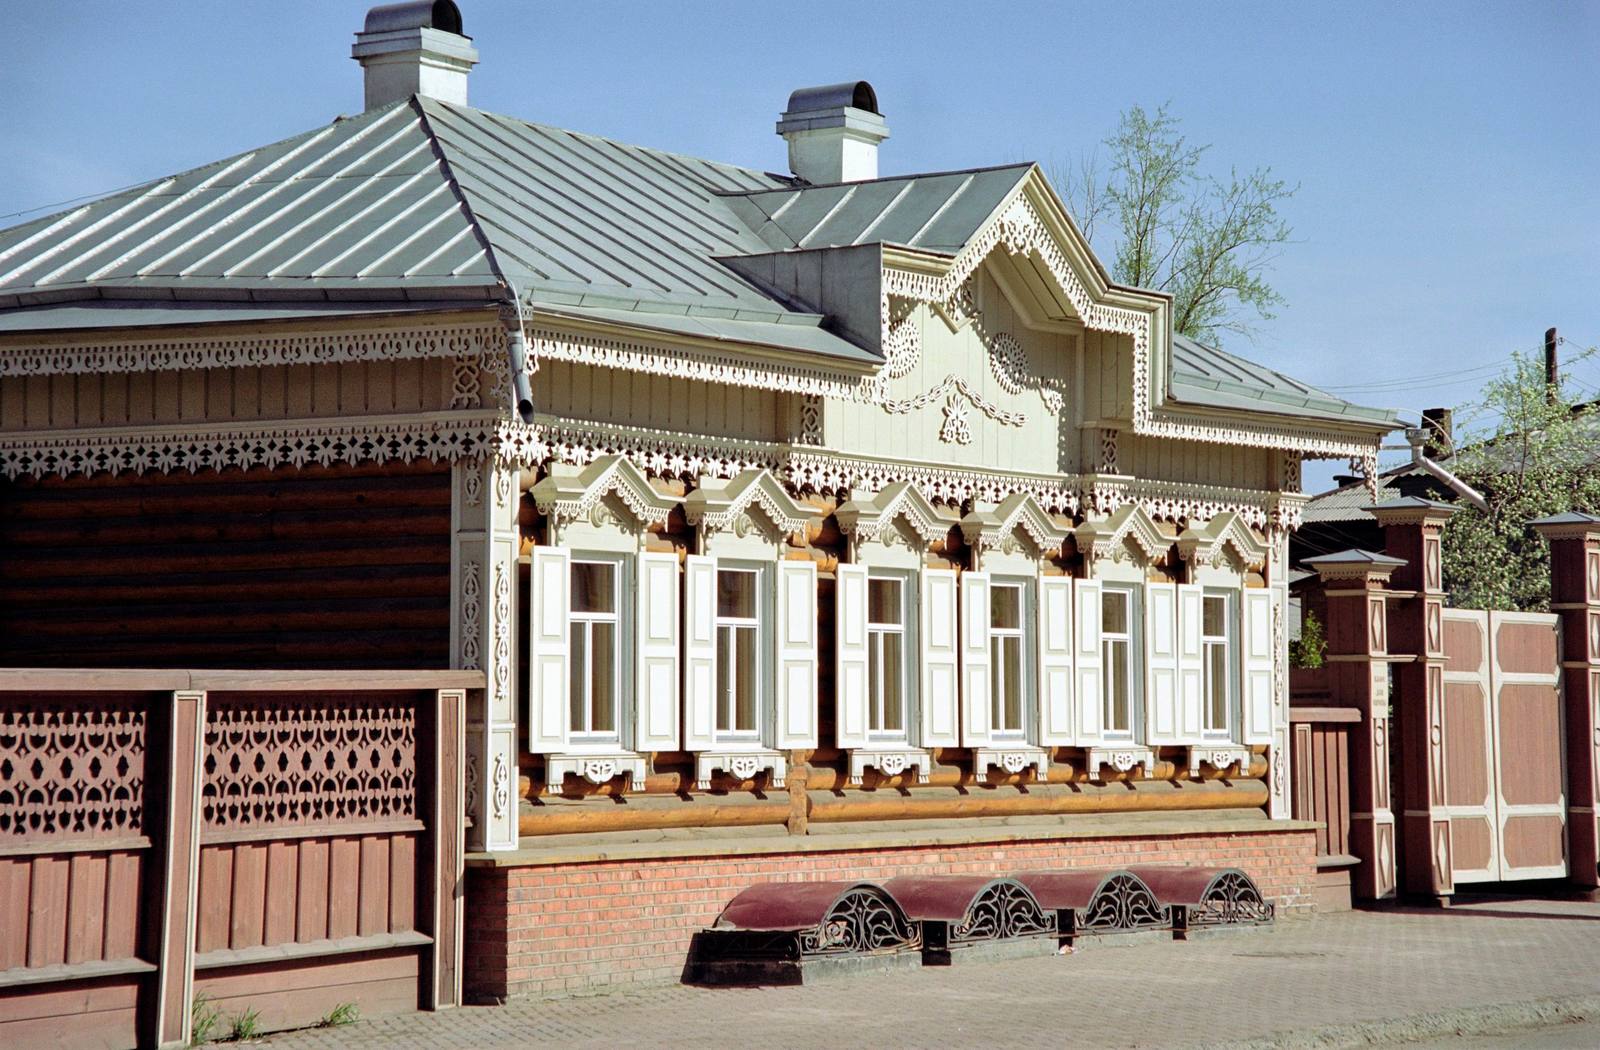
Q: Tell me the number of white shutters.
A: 12